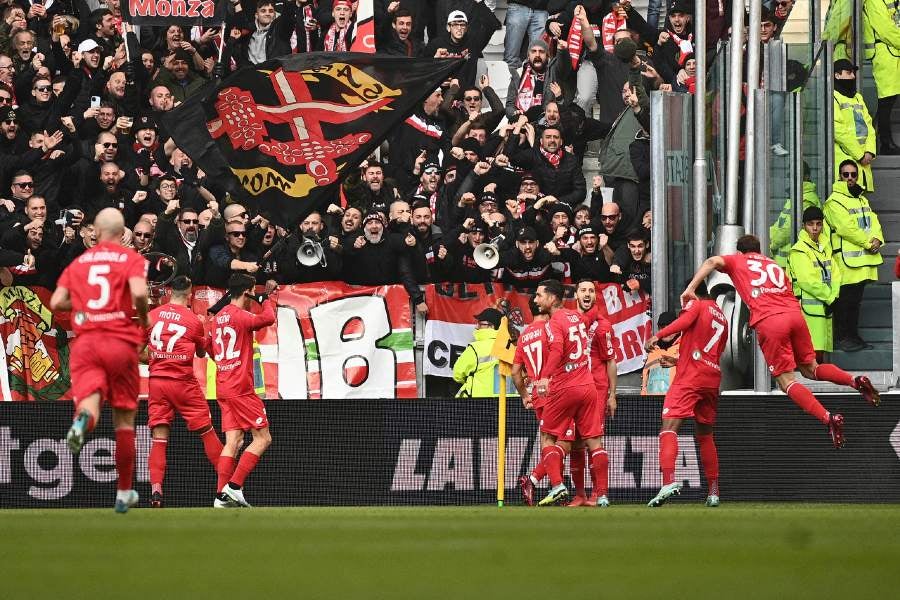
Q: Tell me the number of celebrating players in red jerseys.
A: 8